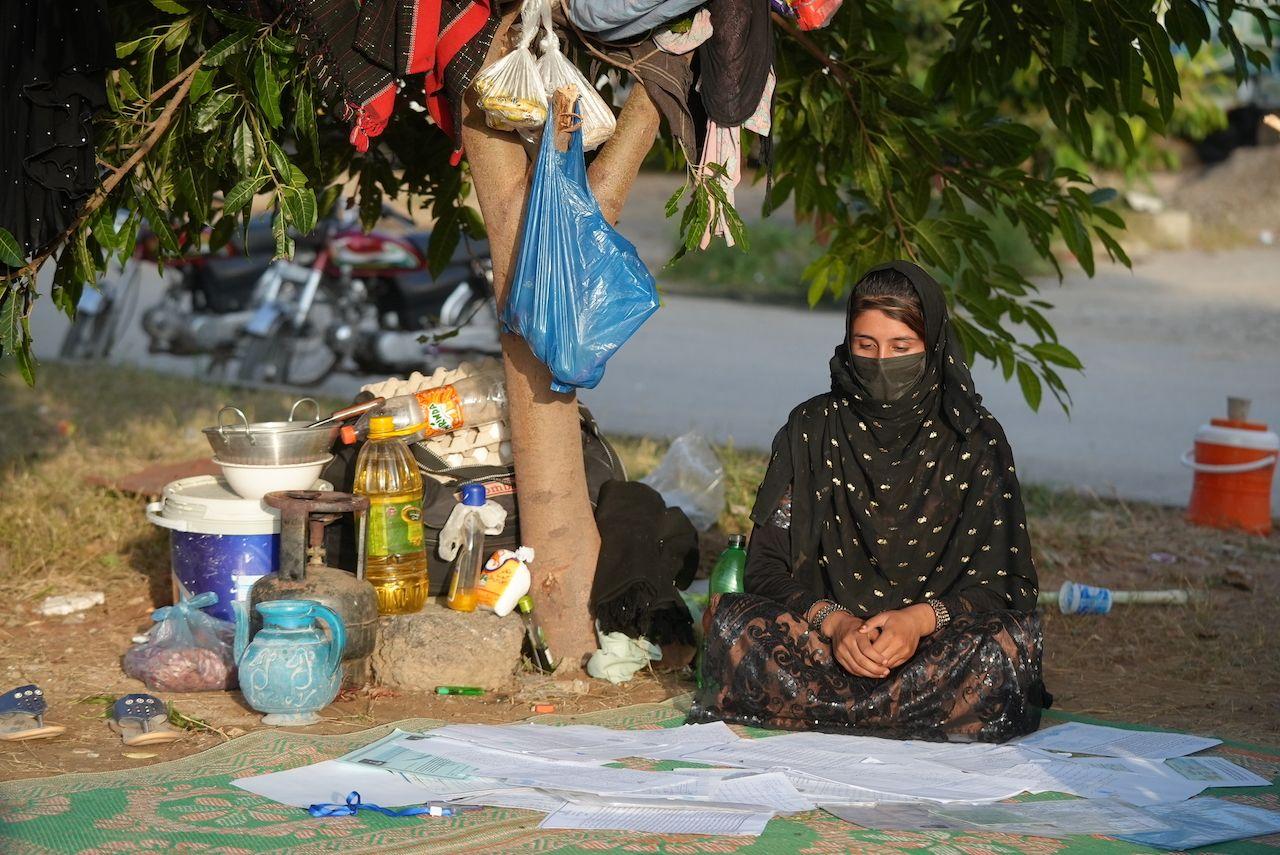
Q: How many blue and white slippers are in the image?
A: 2